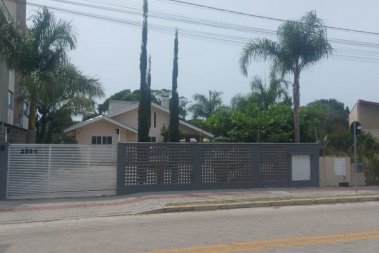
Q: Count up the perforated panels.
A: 3